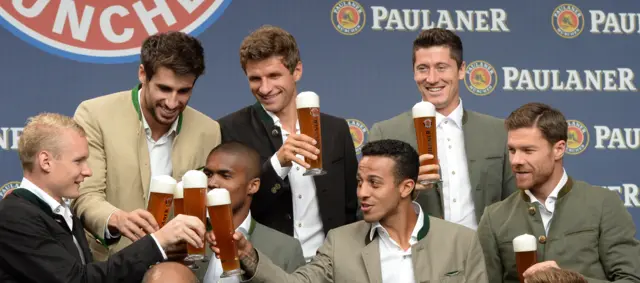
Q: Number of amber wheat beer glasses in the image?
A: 7